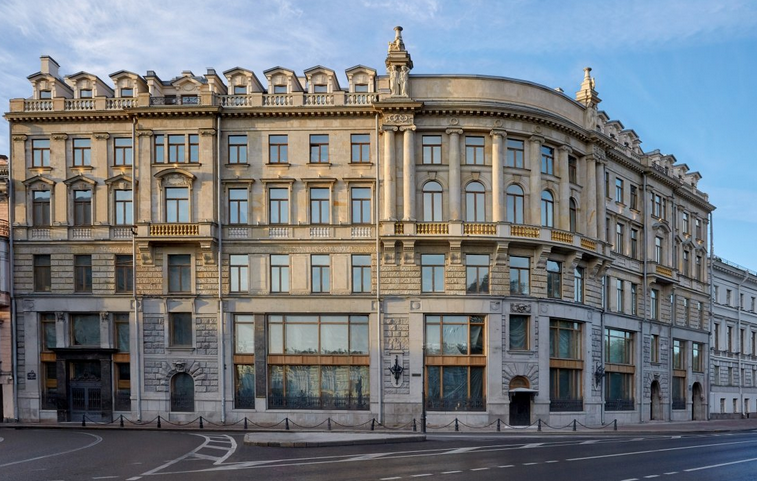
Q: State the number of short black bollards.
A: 14